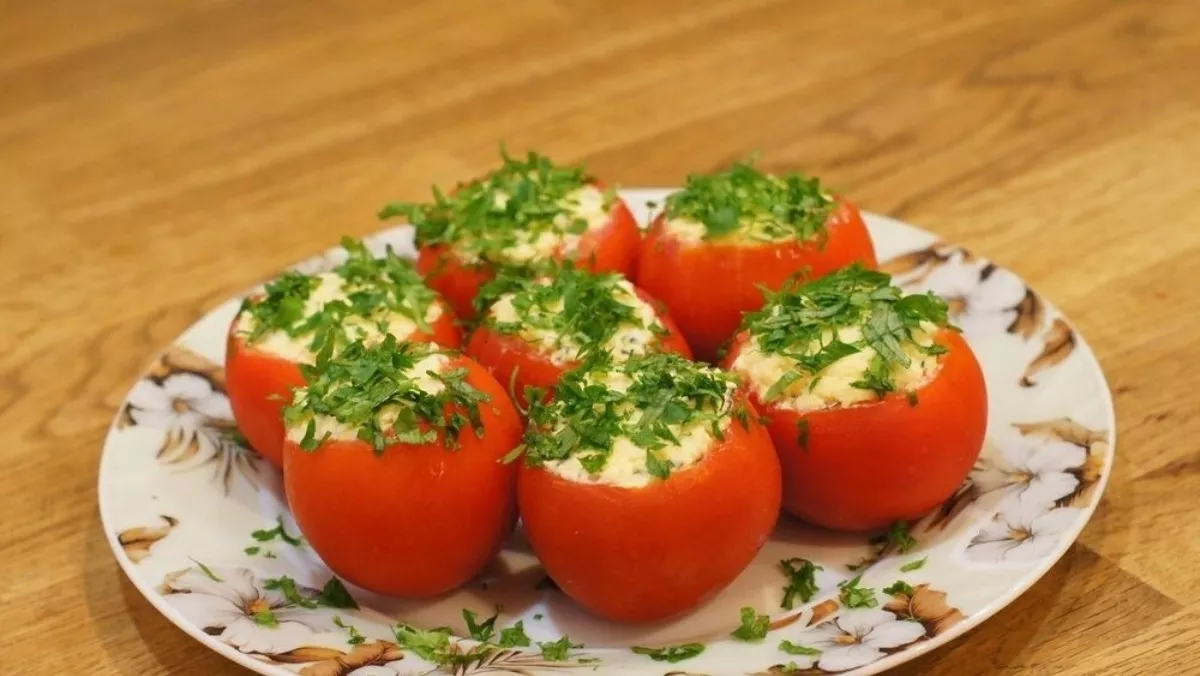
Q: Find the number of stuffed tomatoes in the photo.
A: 7